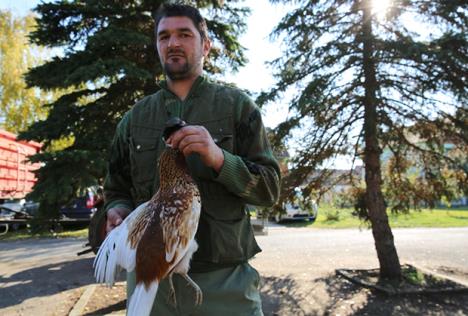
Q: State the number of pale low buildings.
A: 1